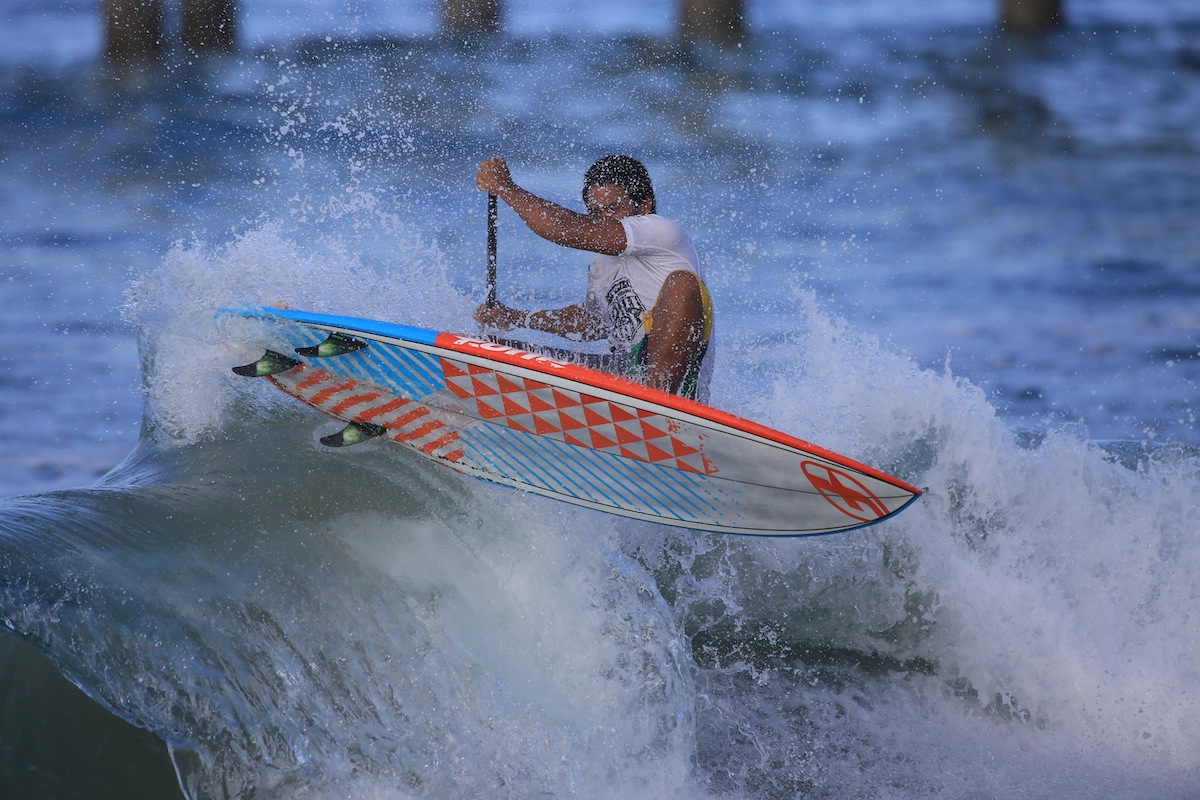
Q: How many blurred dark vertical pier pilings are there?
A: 5